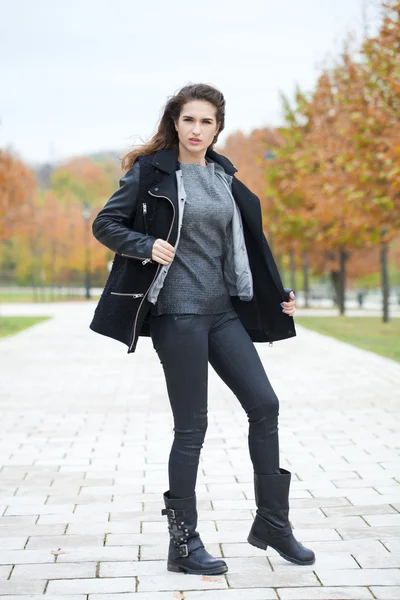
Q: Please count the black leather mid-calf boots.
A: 2